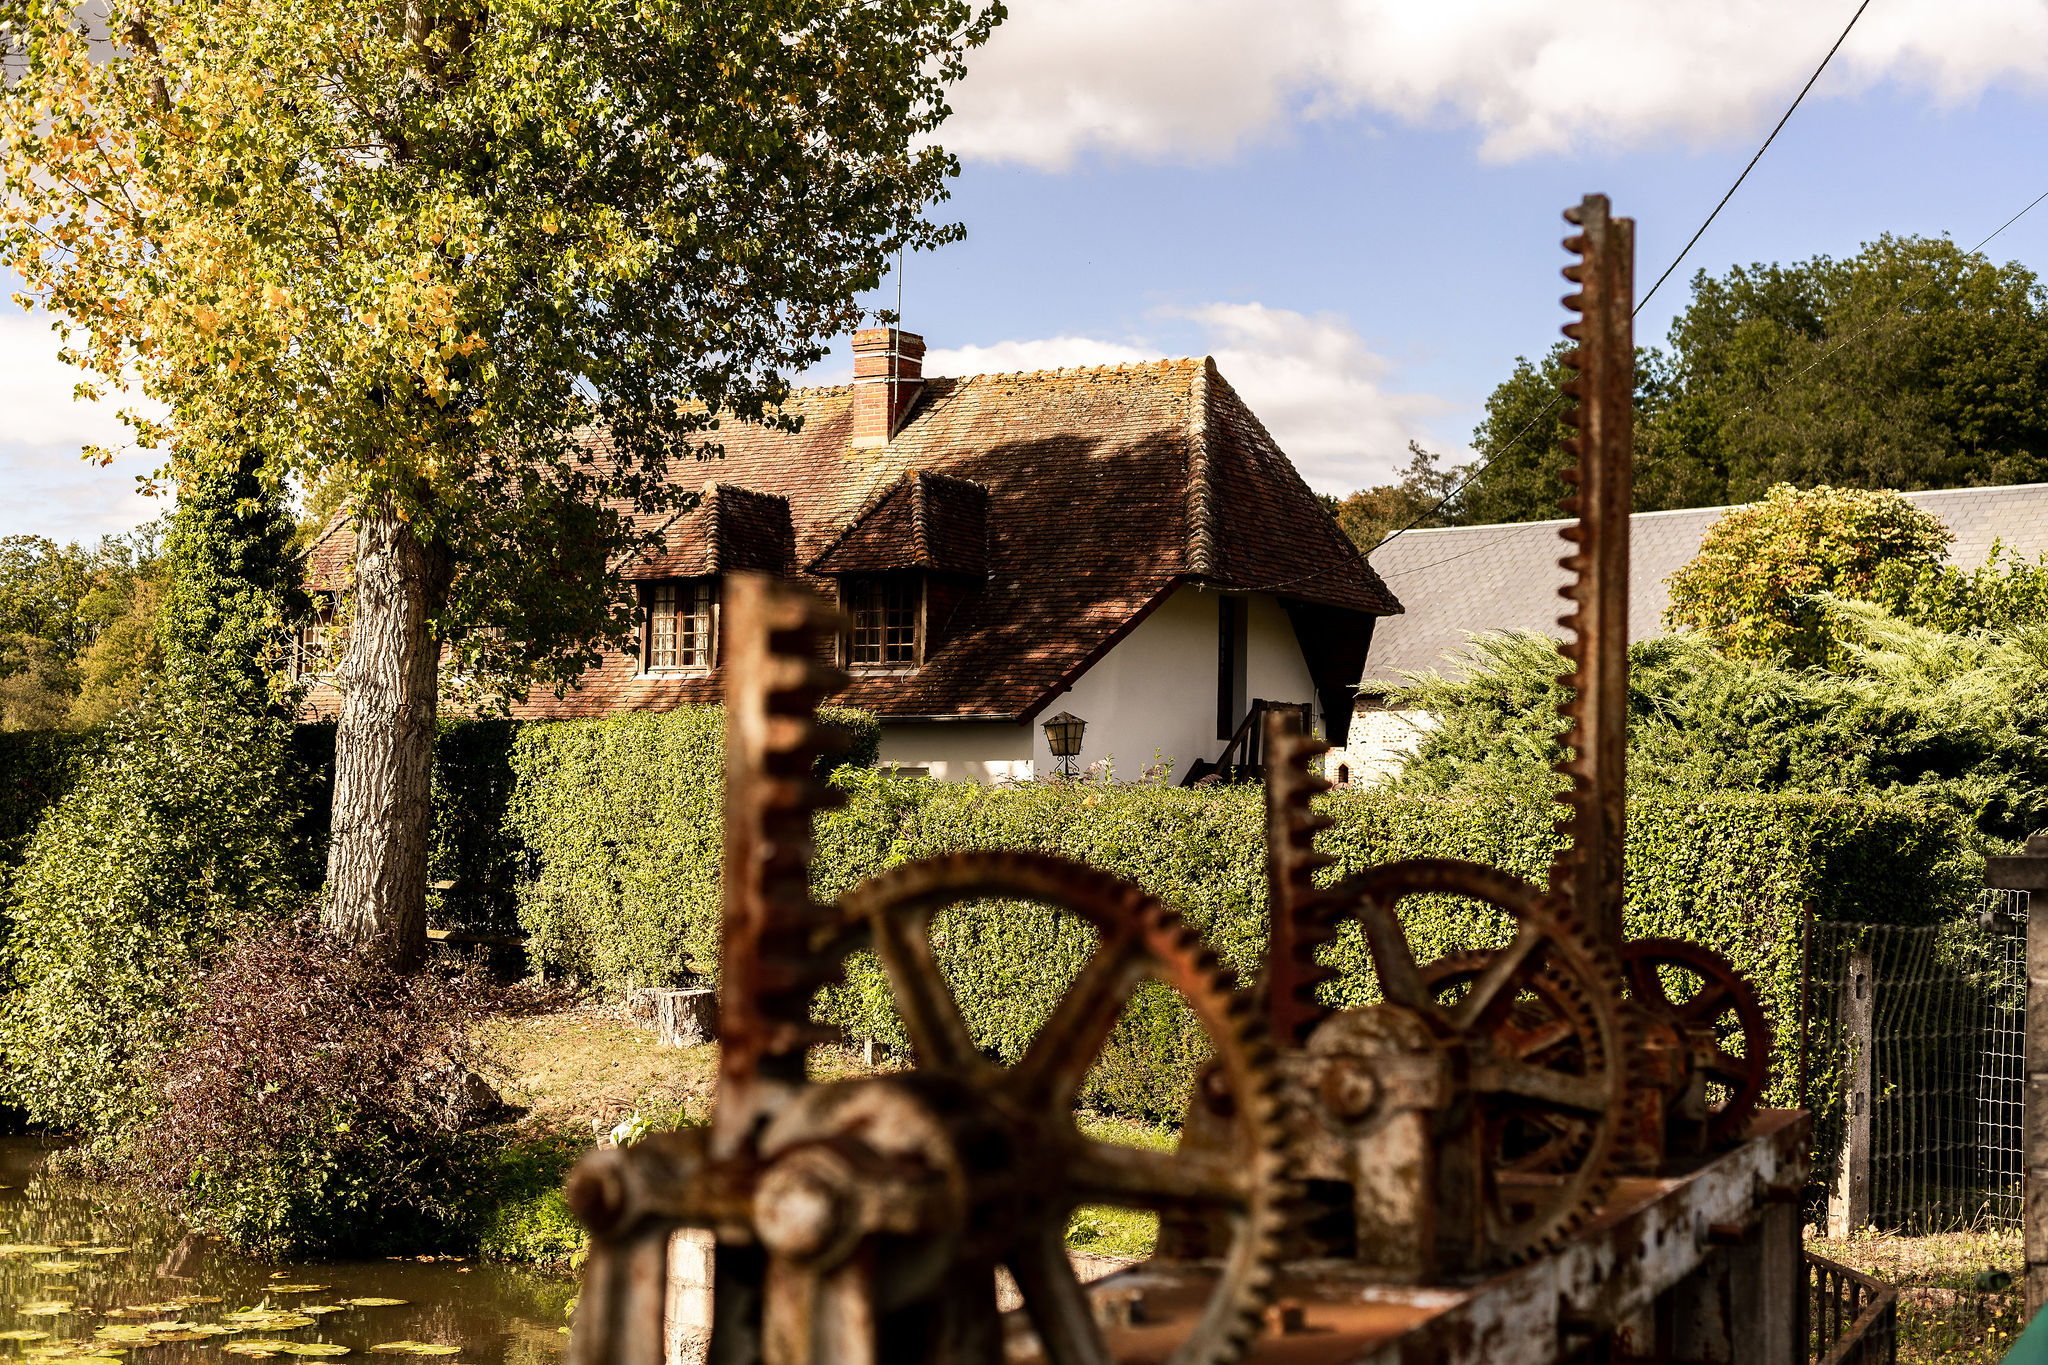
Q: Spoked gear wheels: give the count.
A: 4